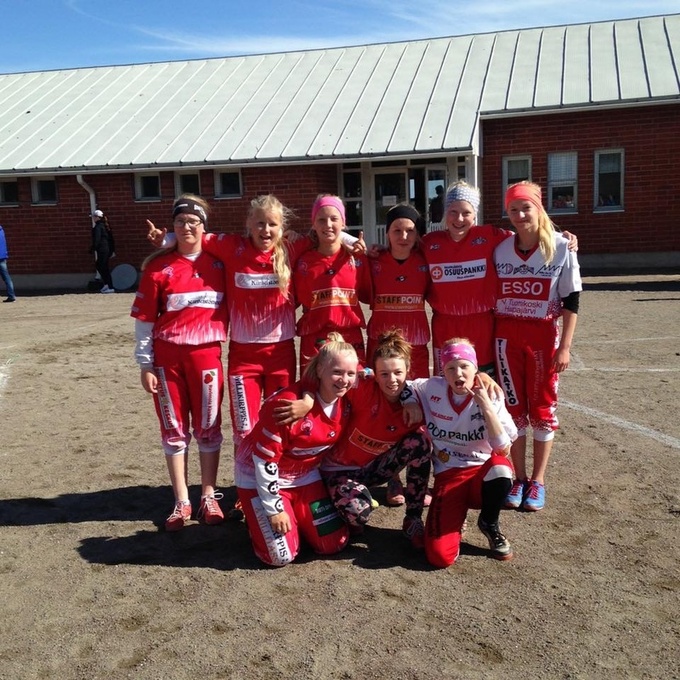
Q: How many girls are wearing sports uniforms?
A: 9